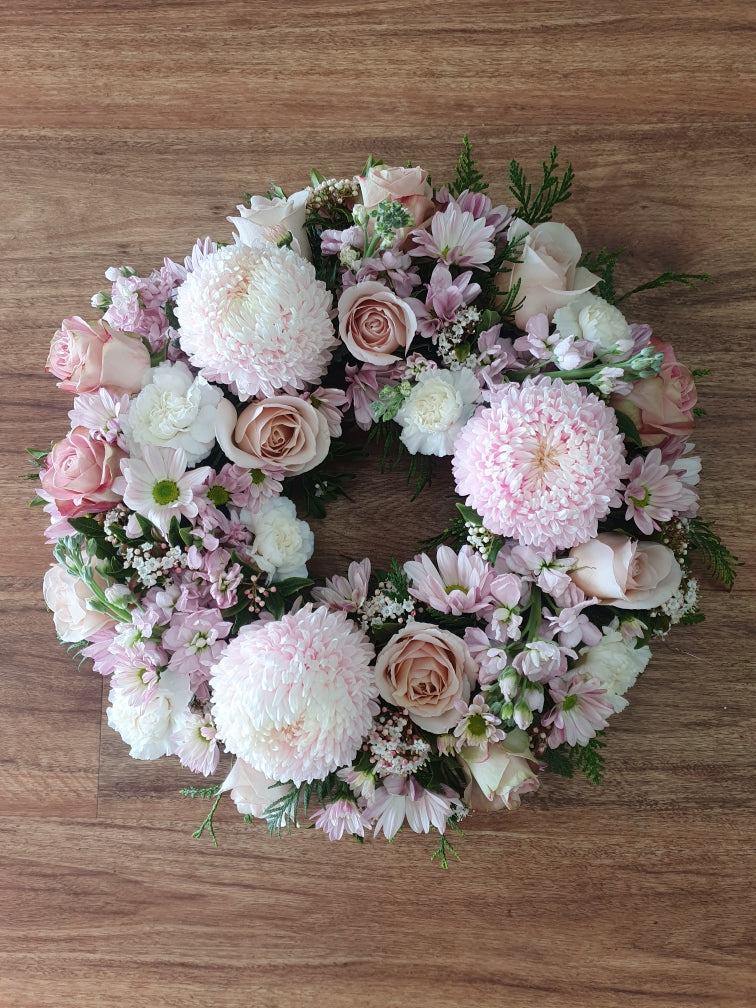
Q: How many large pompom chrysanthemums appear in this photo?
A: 3